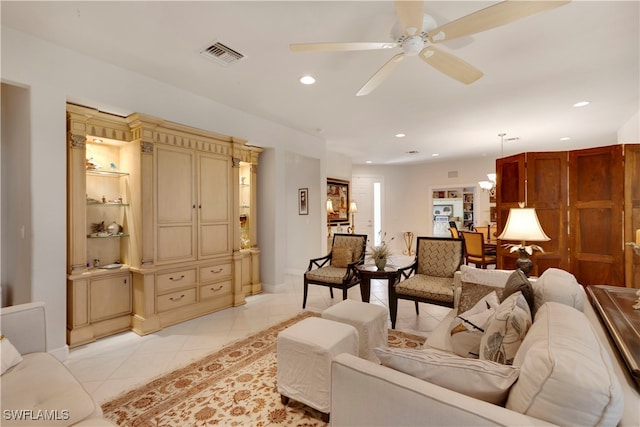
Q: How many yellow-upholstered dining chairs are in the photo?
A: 3